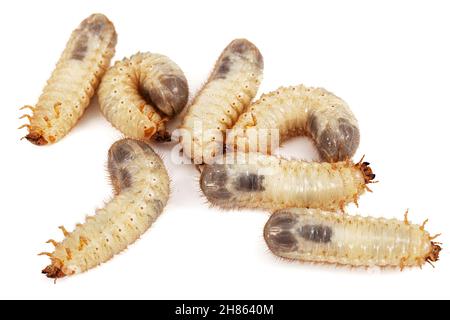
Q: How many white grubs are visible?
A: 7